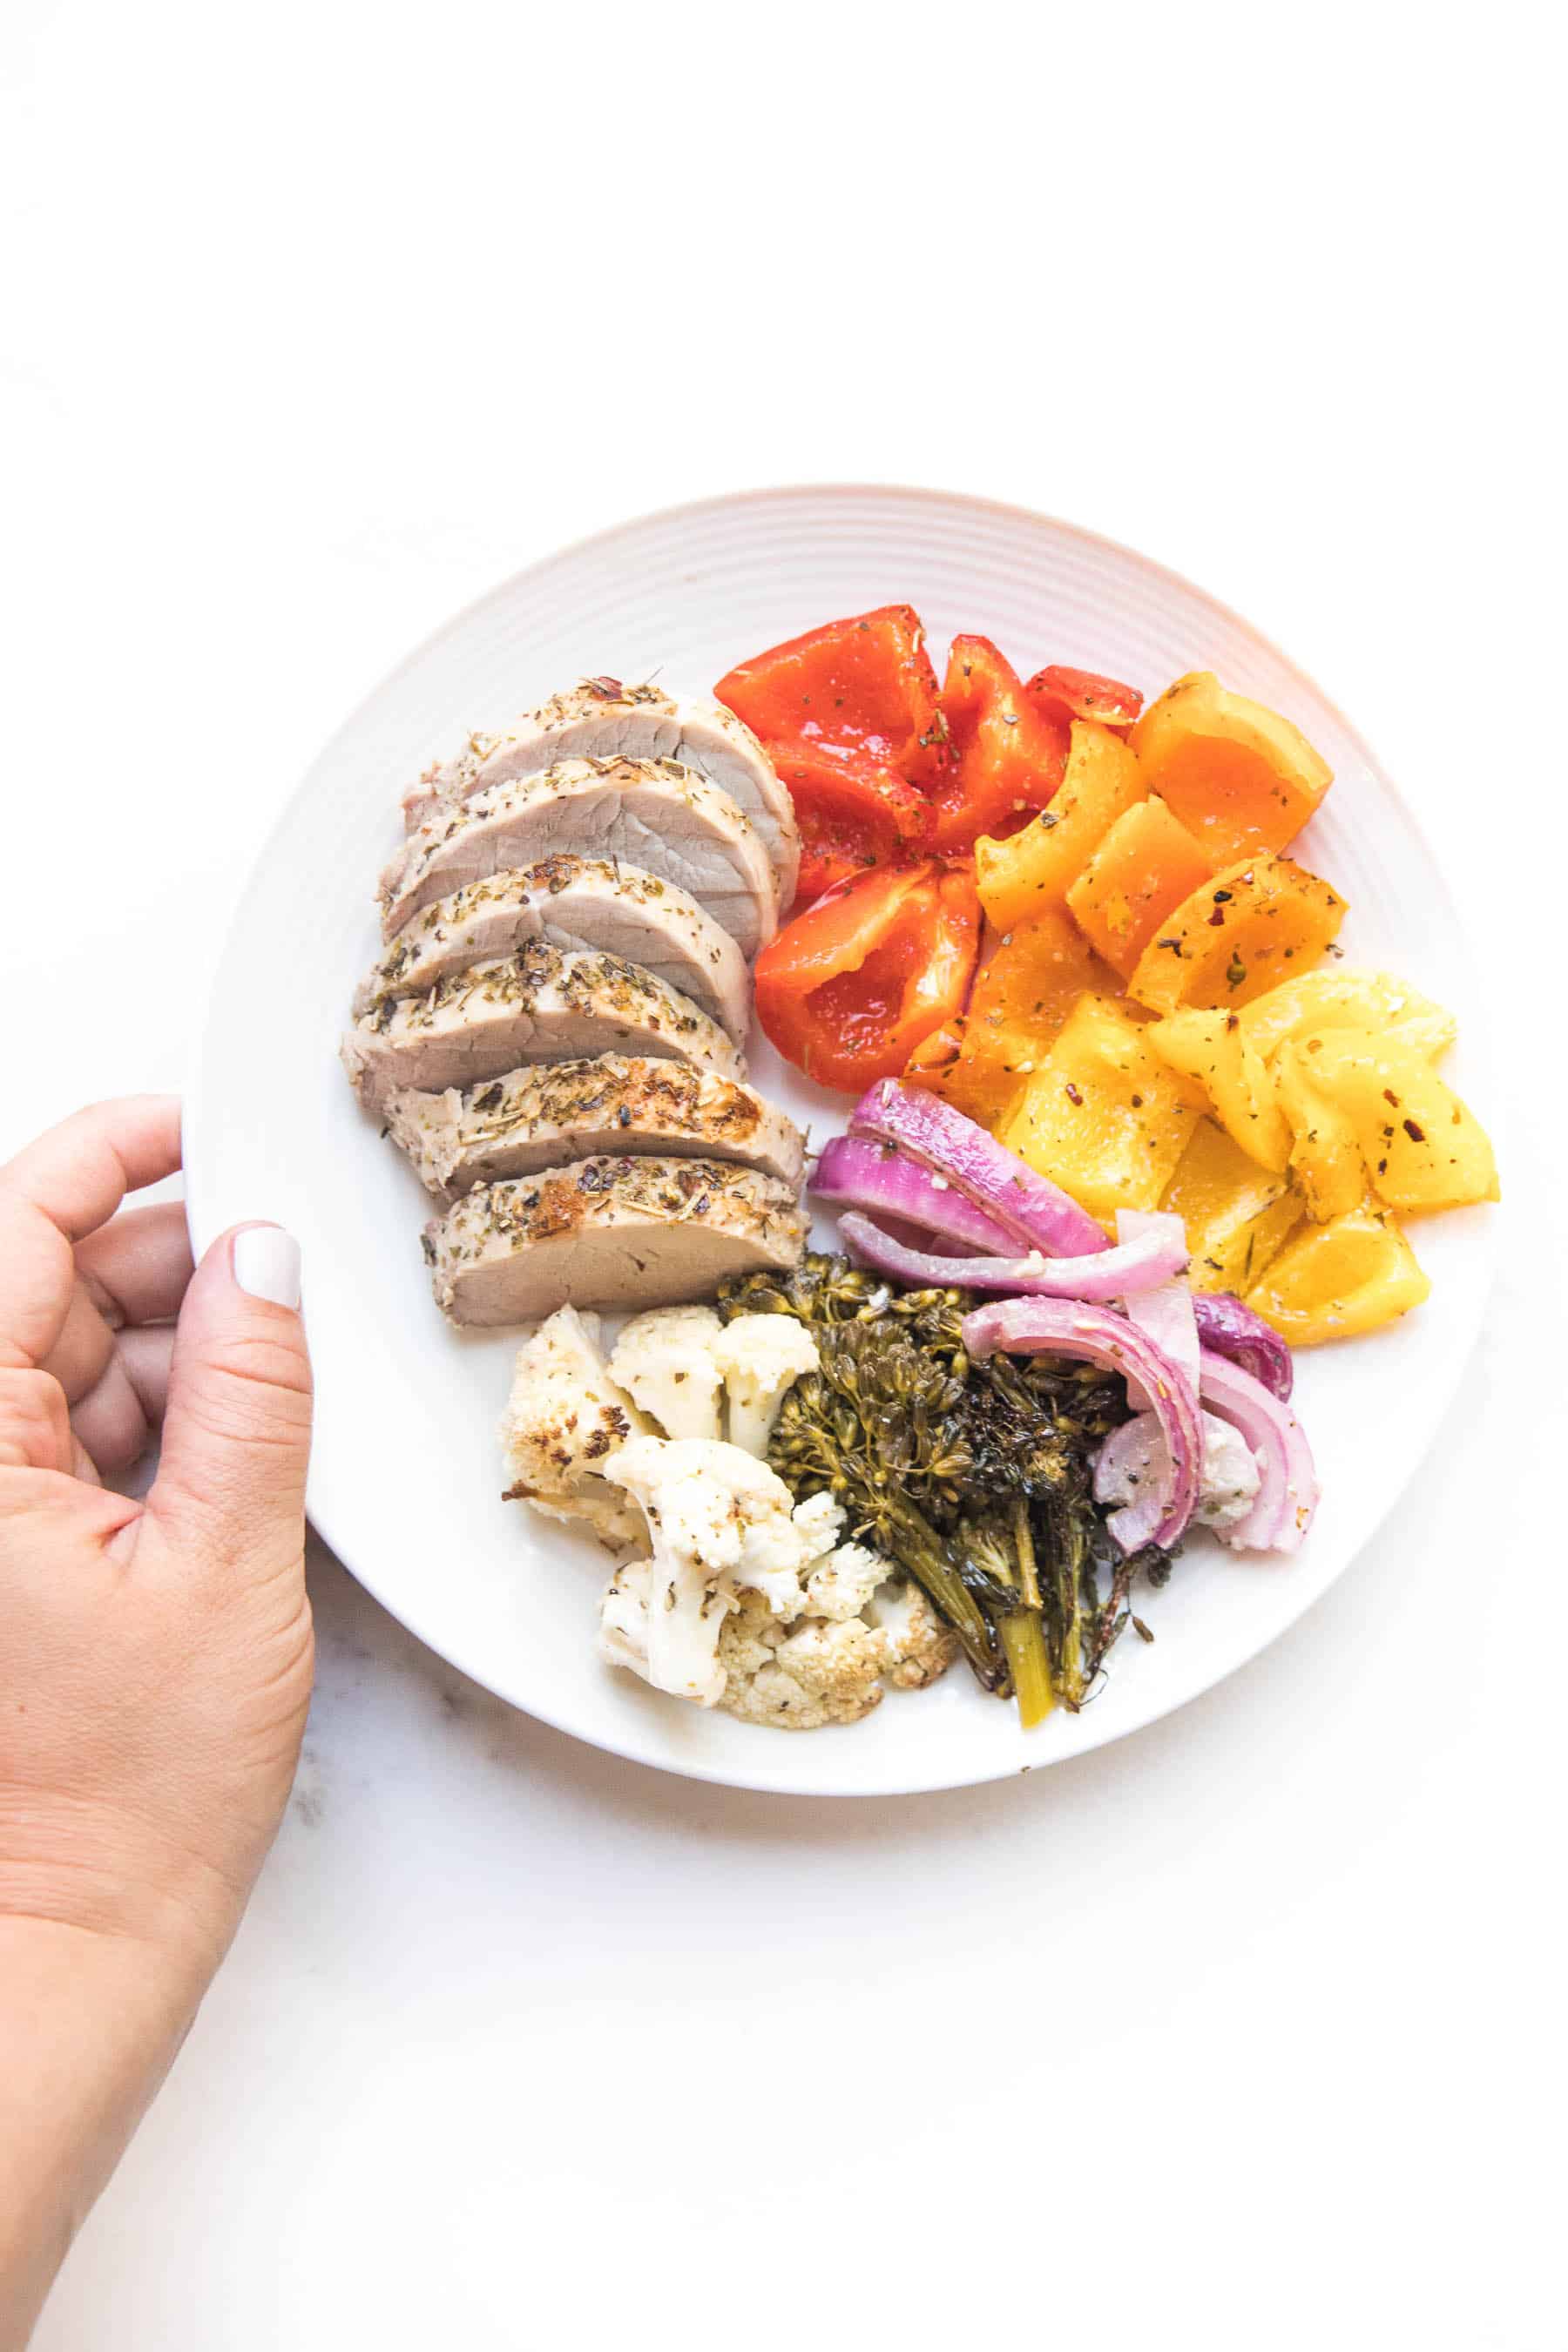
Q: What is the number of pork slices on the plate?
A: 6